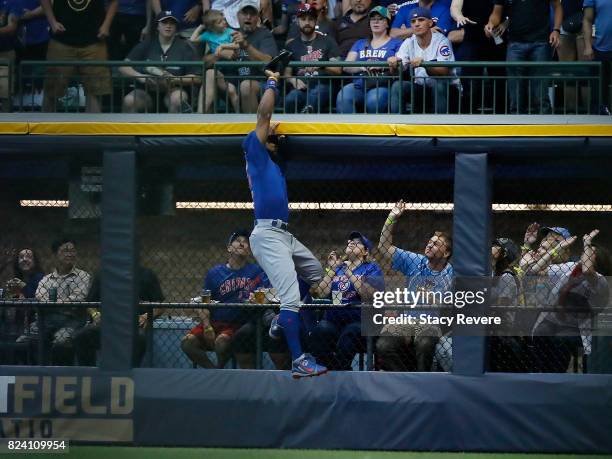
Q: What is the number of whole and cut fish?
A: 0